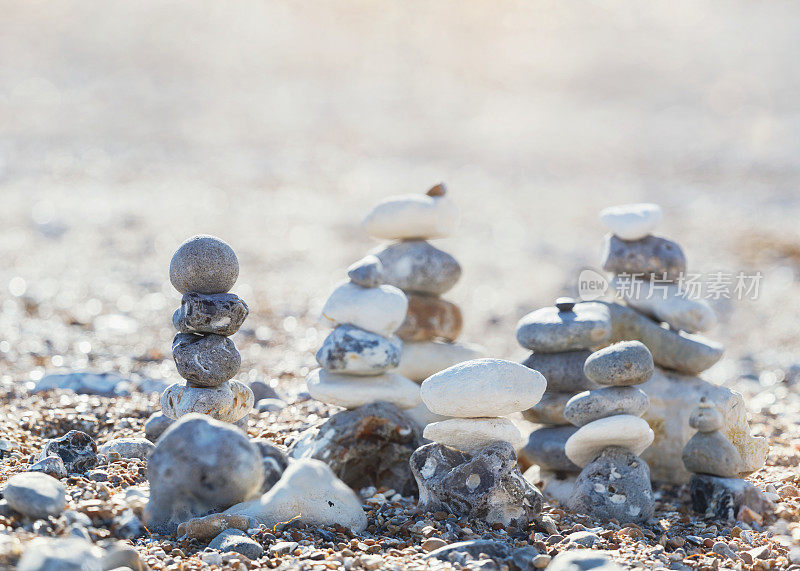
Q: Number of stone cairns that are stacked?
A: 8